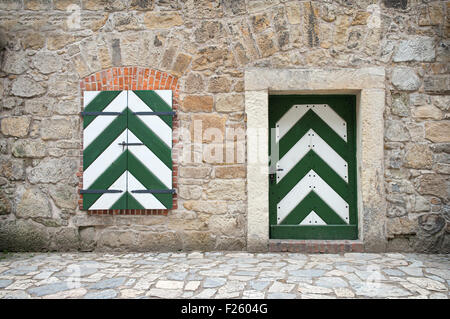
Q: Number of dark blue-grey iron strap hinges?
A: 4